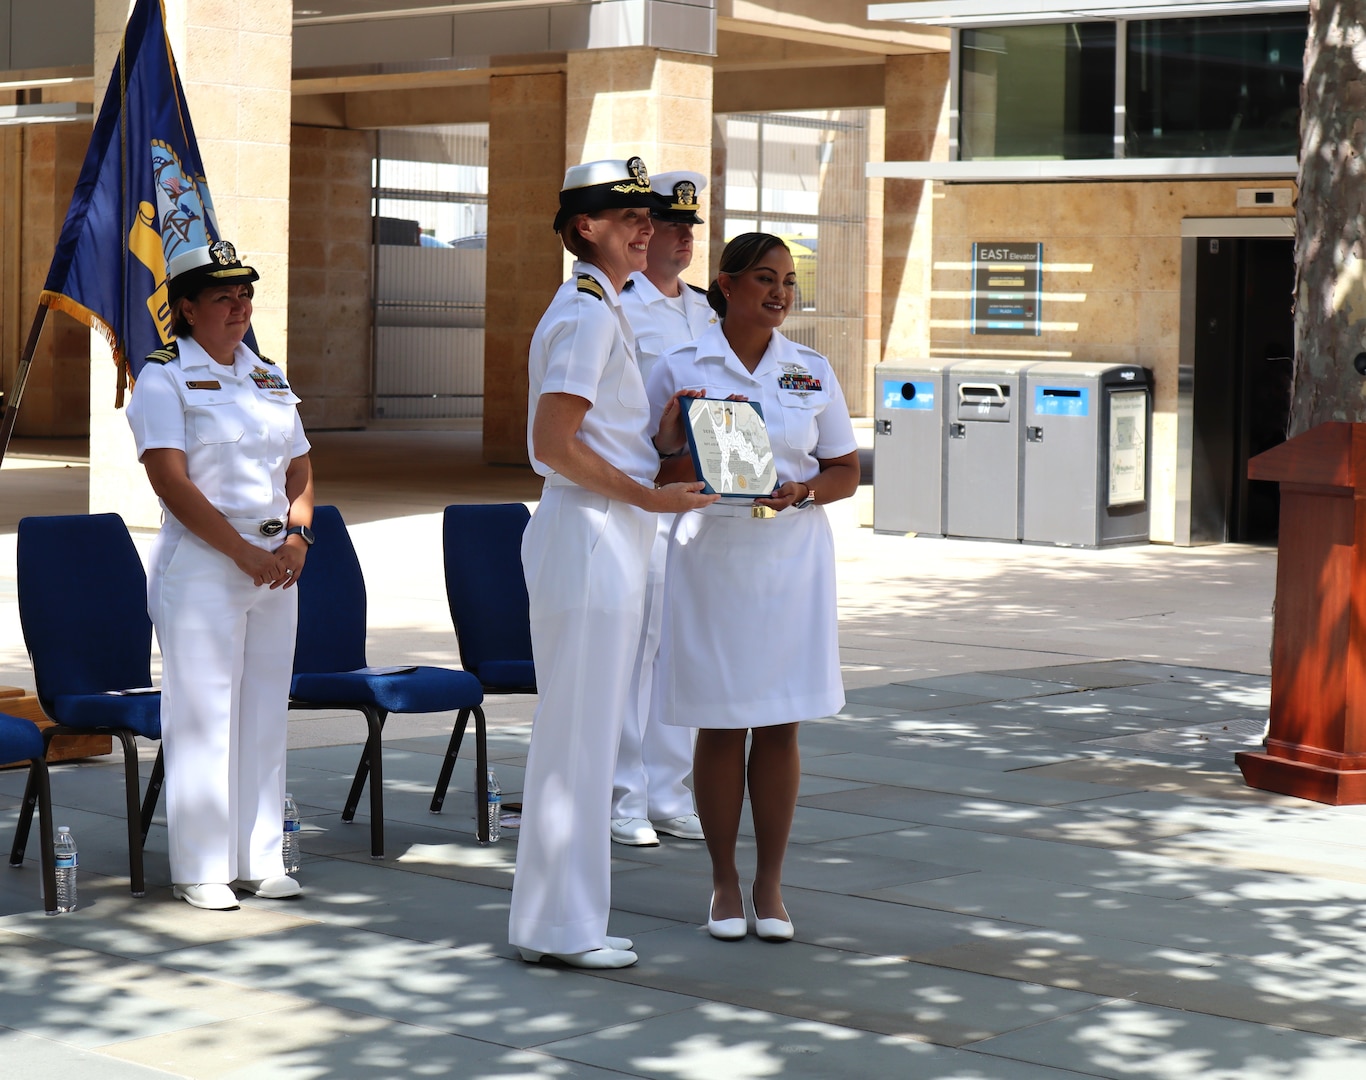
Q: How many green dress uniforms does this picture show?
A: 0